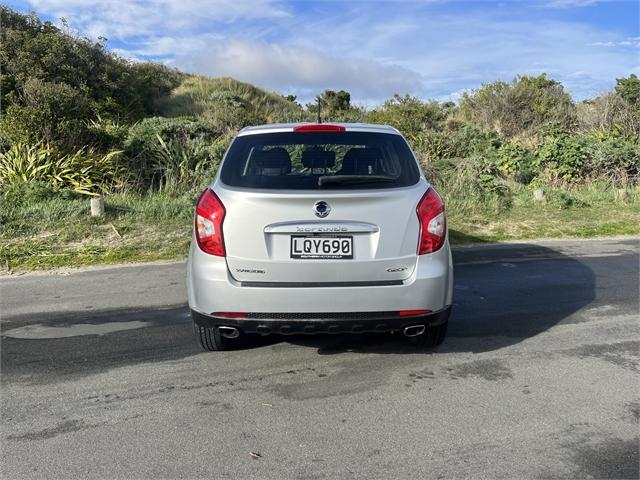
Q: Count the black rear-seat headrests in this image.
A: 3